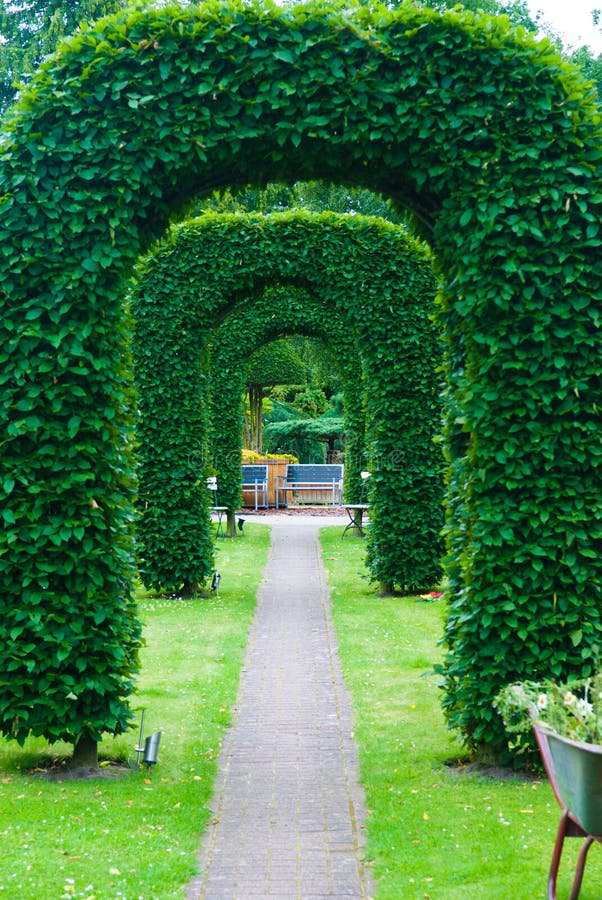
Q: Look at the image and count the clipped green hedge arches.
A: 3